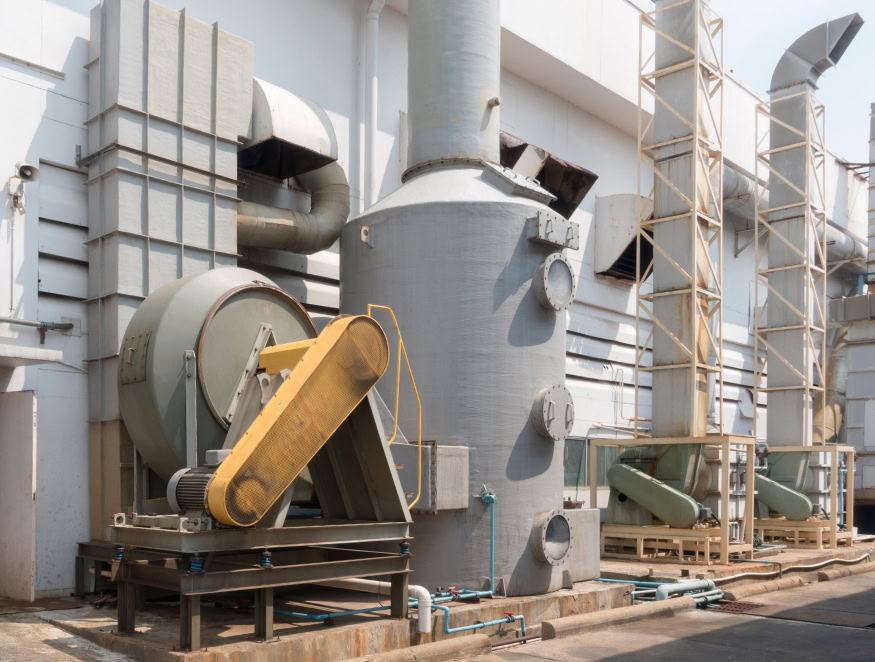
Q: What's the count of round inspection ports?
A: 3